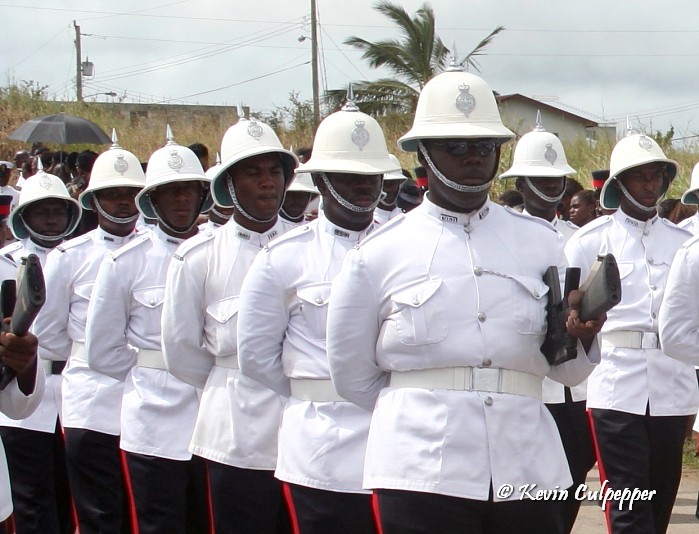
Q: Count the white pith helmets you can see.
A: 12